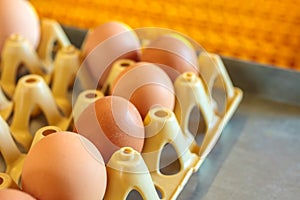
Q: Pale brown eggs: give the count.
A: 7